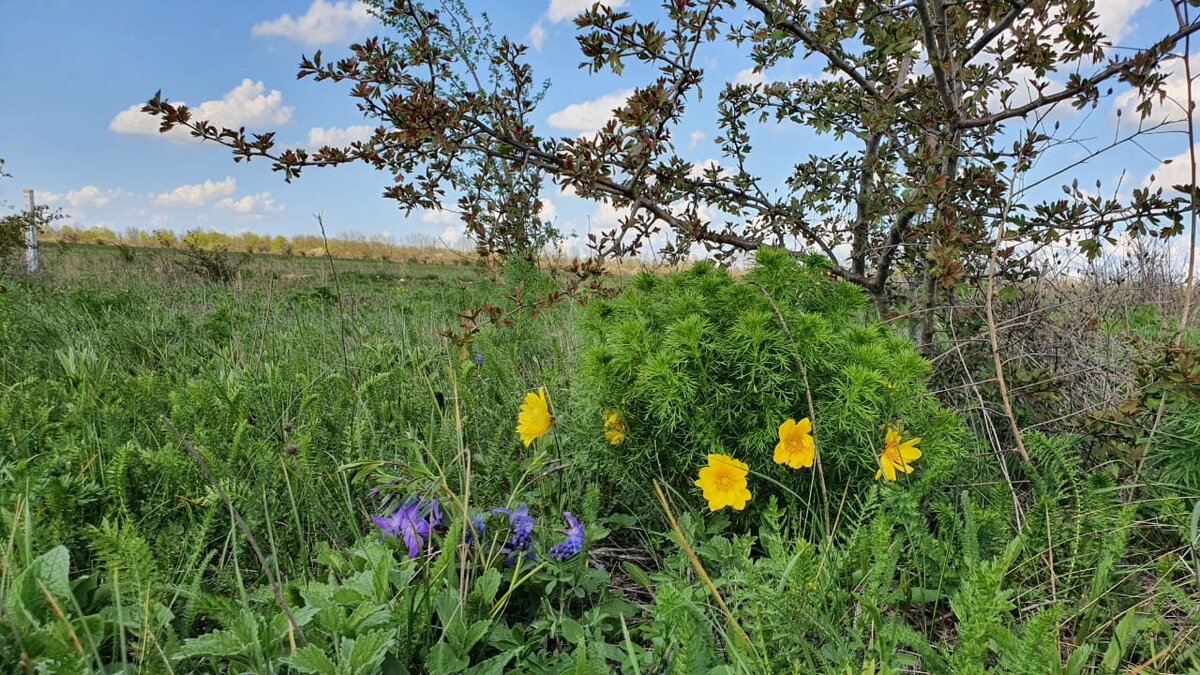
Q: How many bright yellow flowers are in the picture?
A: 5